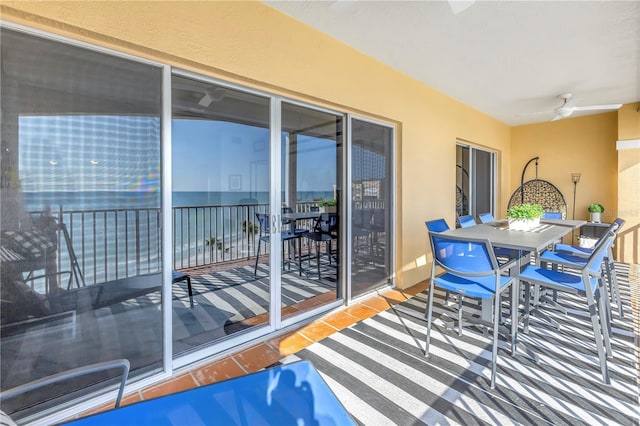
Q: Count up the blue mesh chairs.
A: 8